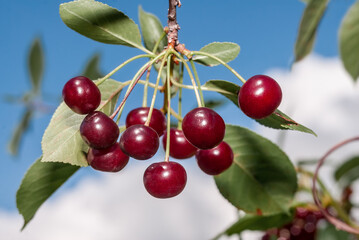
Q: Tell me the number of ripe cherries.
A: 10